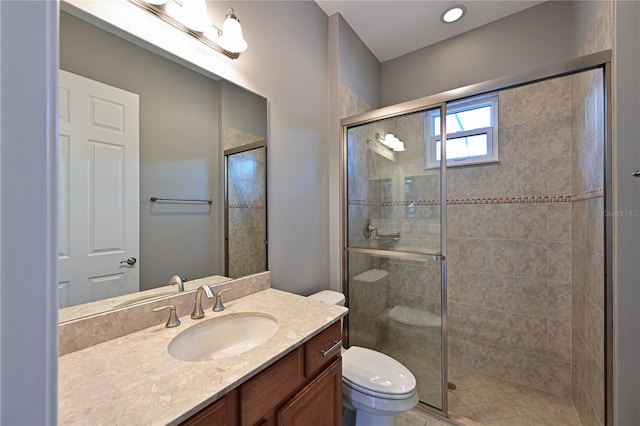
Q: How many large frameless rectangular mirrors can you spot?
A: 1